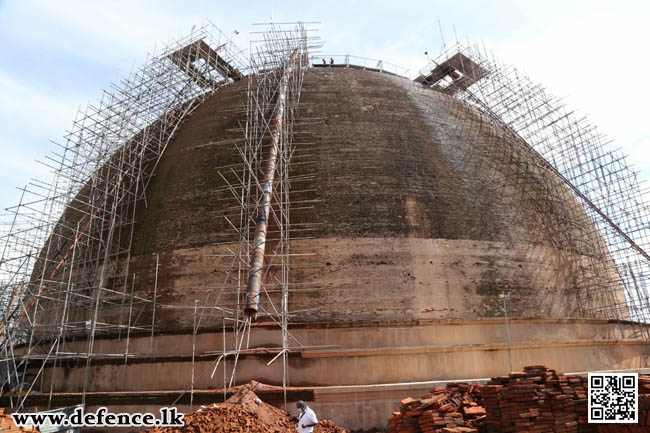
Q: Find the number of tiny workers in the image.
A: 2